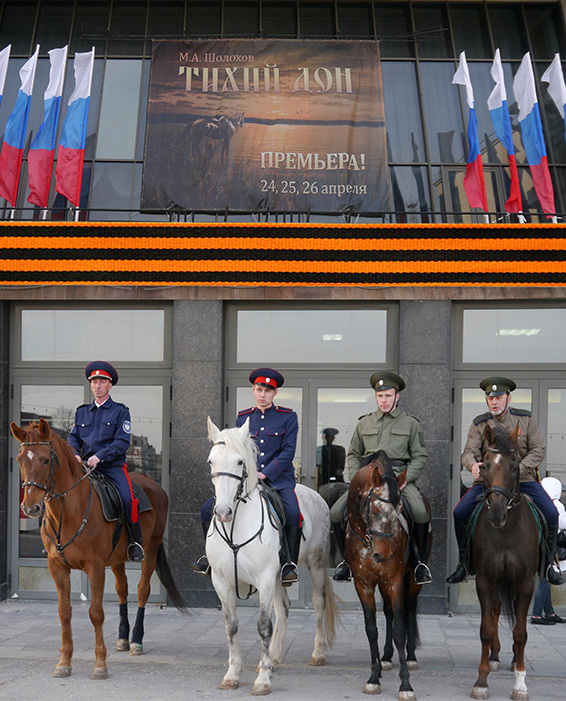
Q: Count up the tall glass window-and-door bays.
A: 3